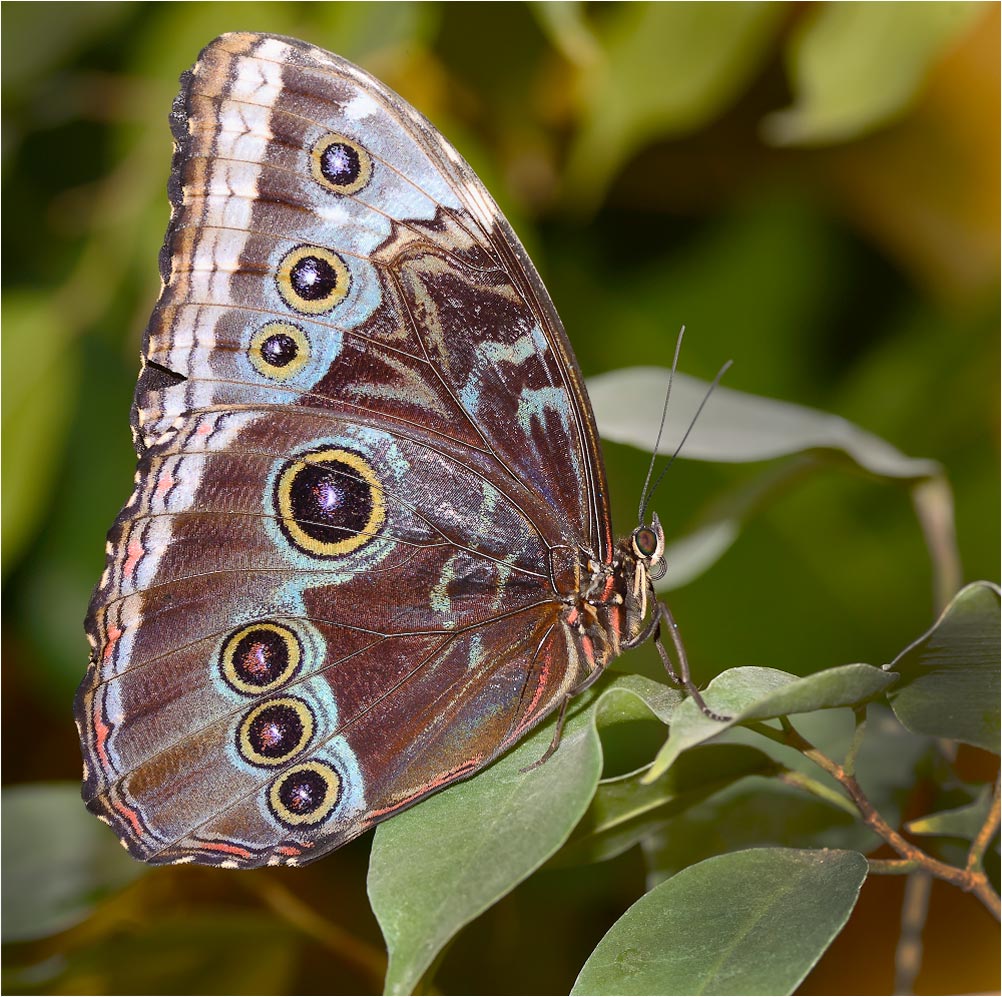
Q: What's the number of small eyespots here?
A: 6